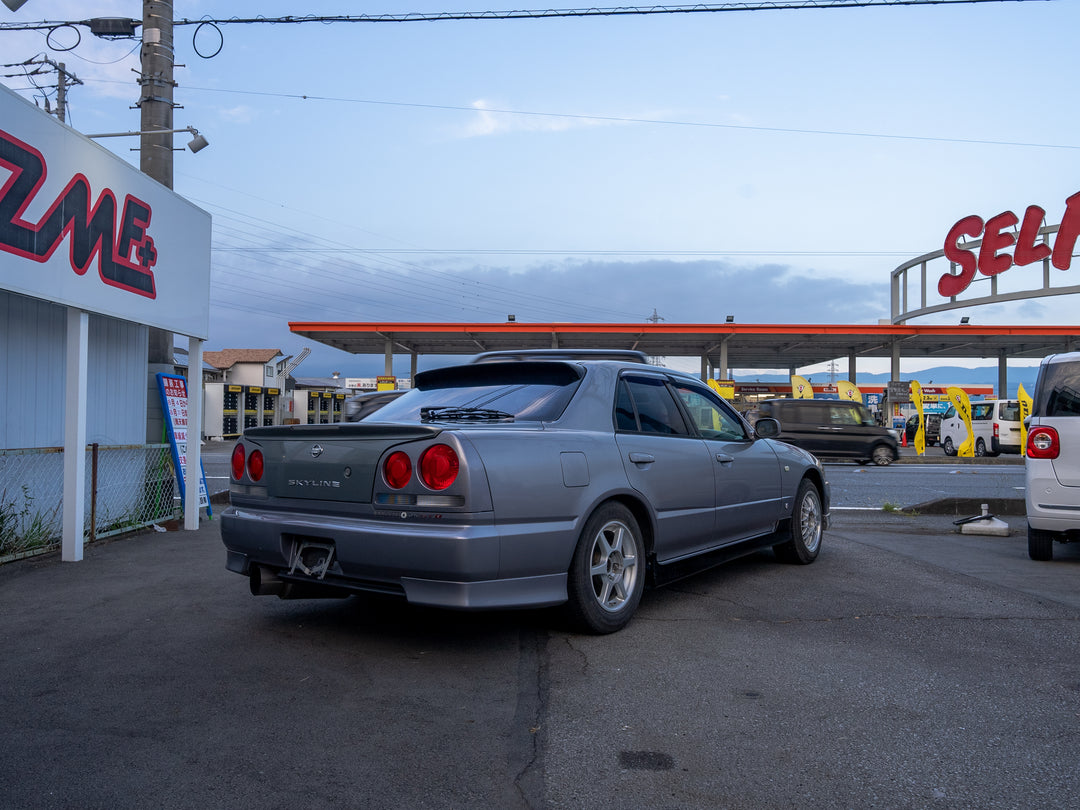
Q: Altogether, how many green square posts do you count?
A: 0